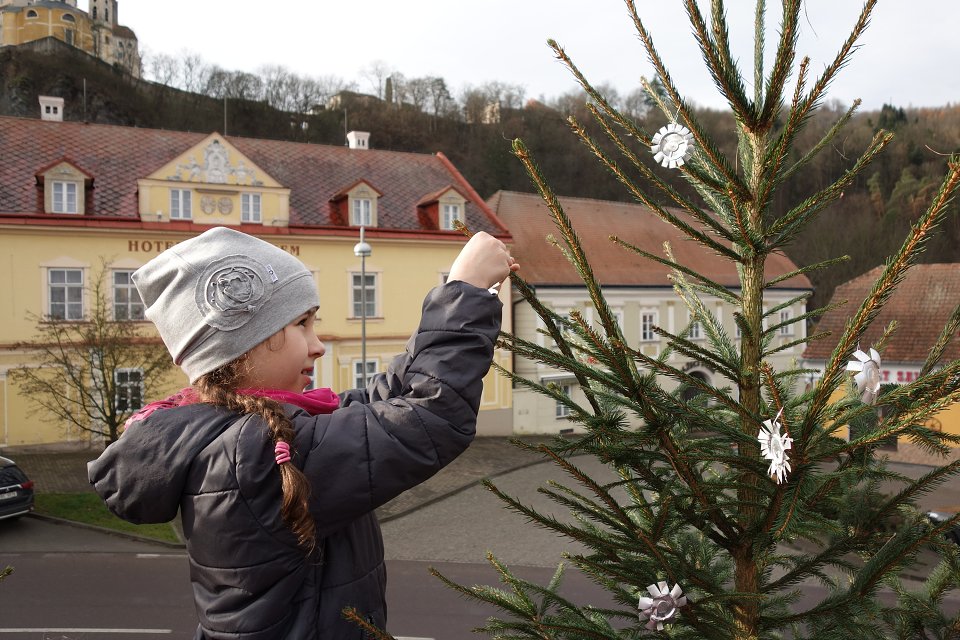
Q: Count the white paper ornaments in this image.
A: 4